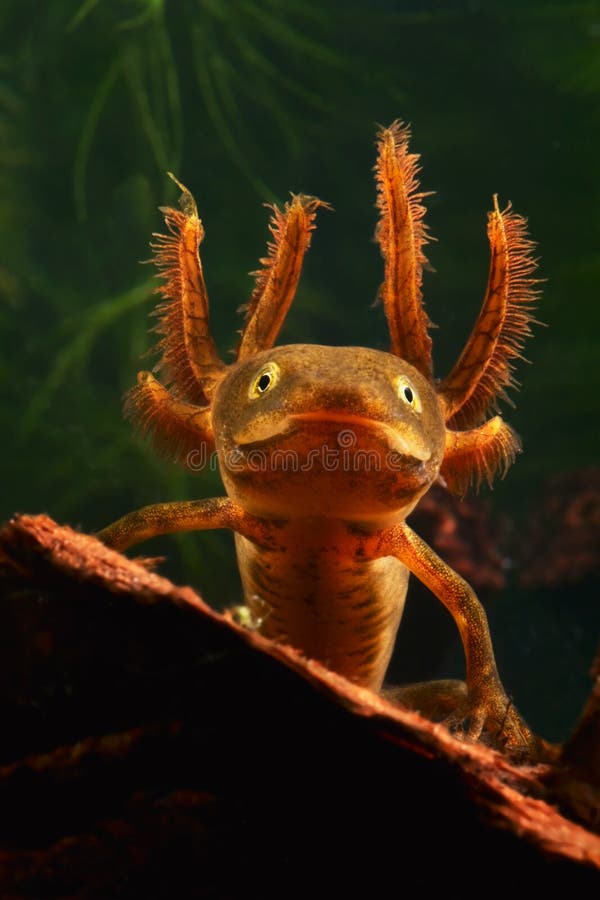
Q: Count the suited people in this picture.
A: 0